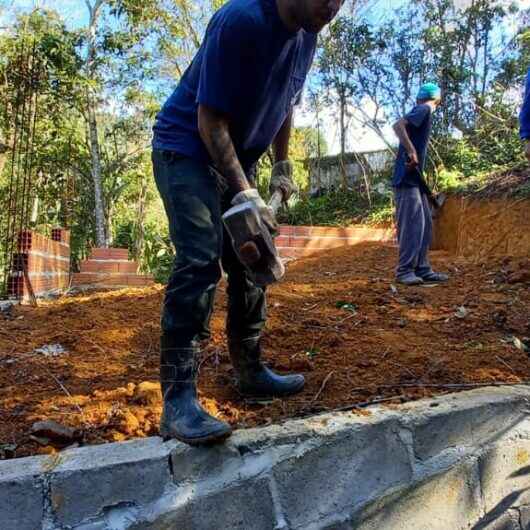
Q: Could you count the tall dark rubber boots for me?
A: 2